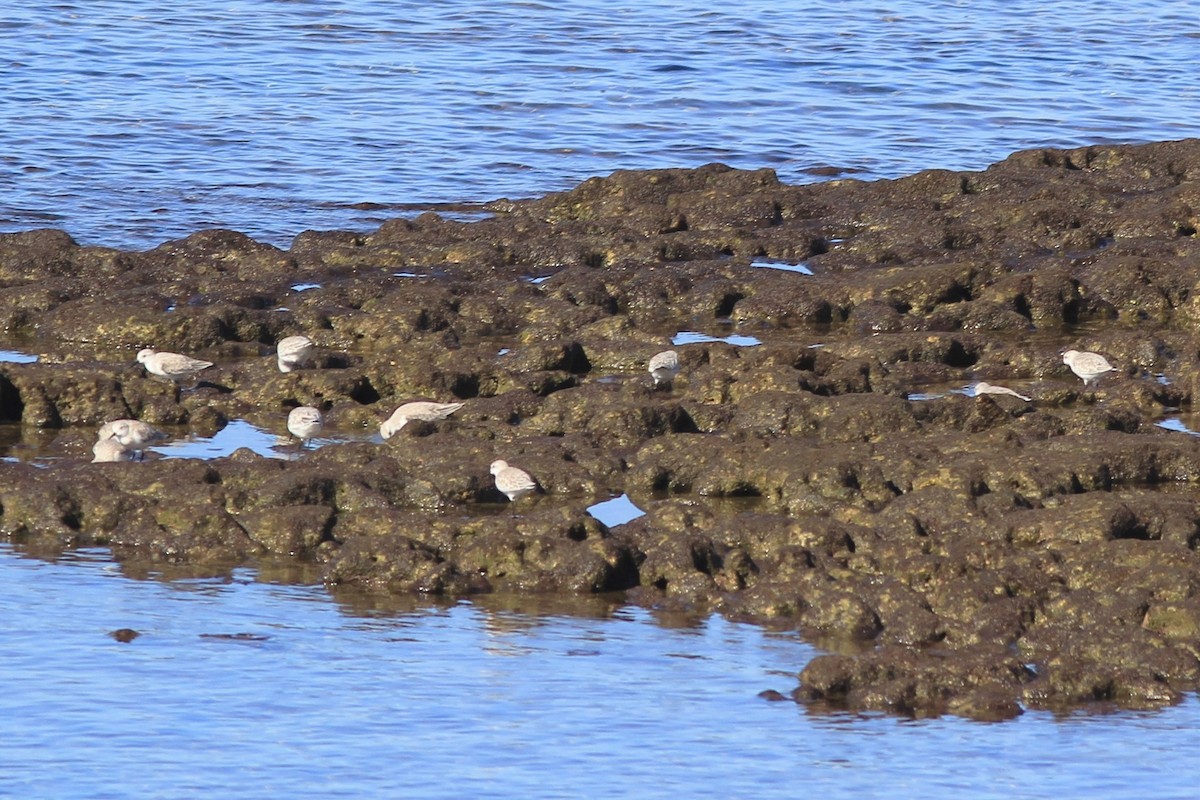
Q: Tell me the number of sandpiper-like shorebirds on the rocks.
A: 10